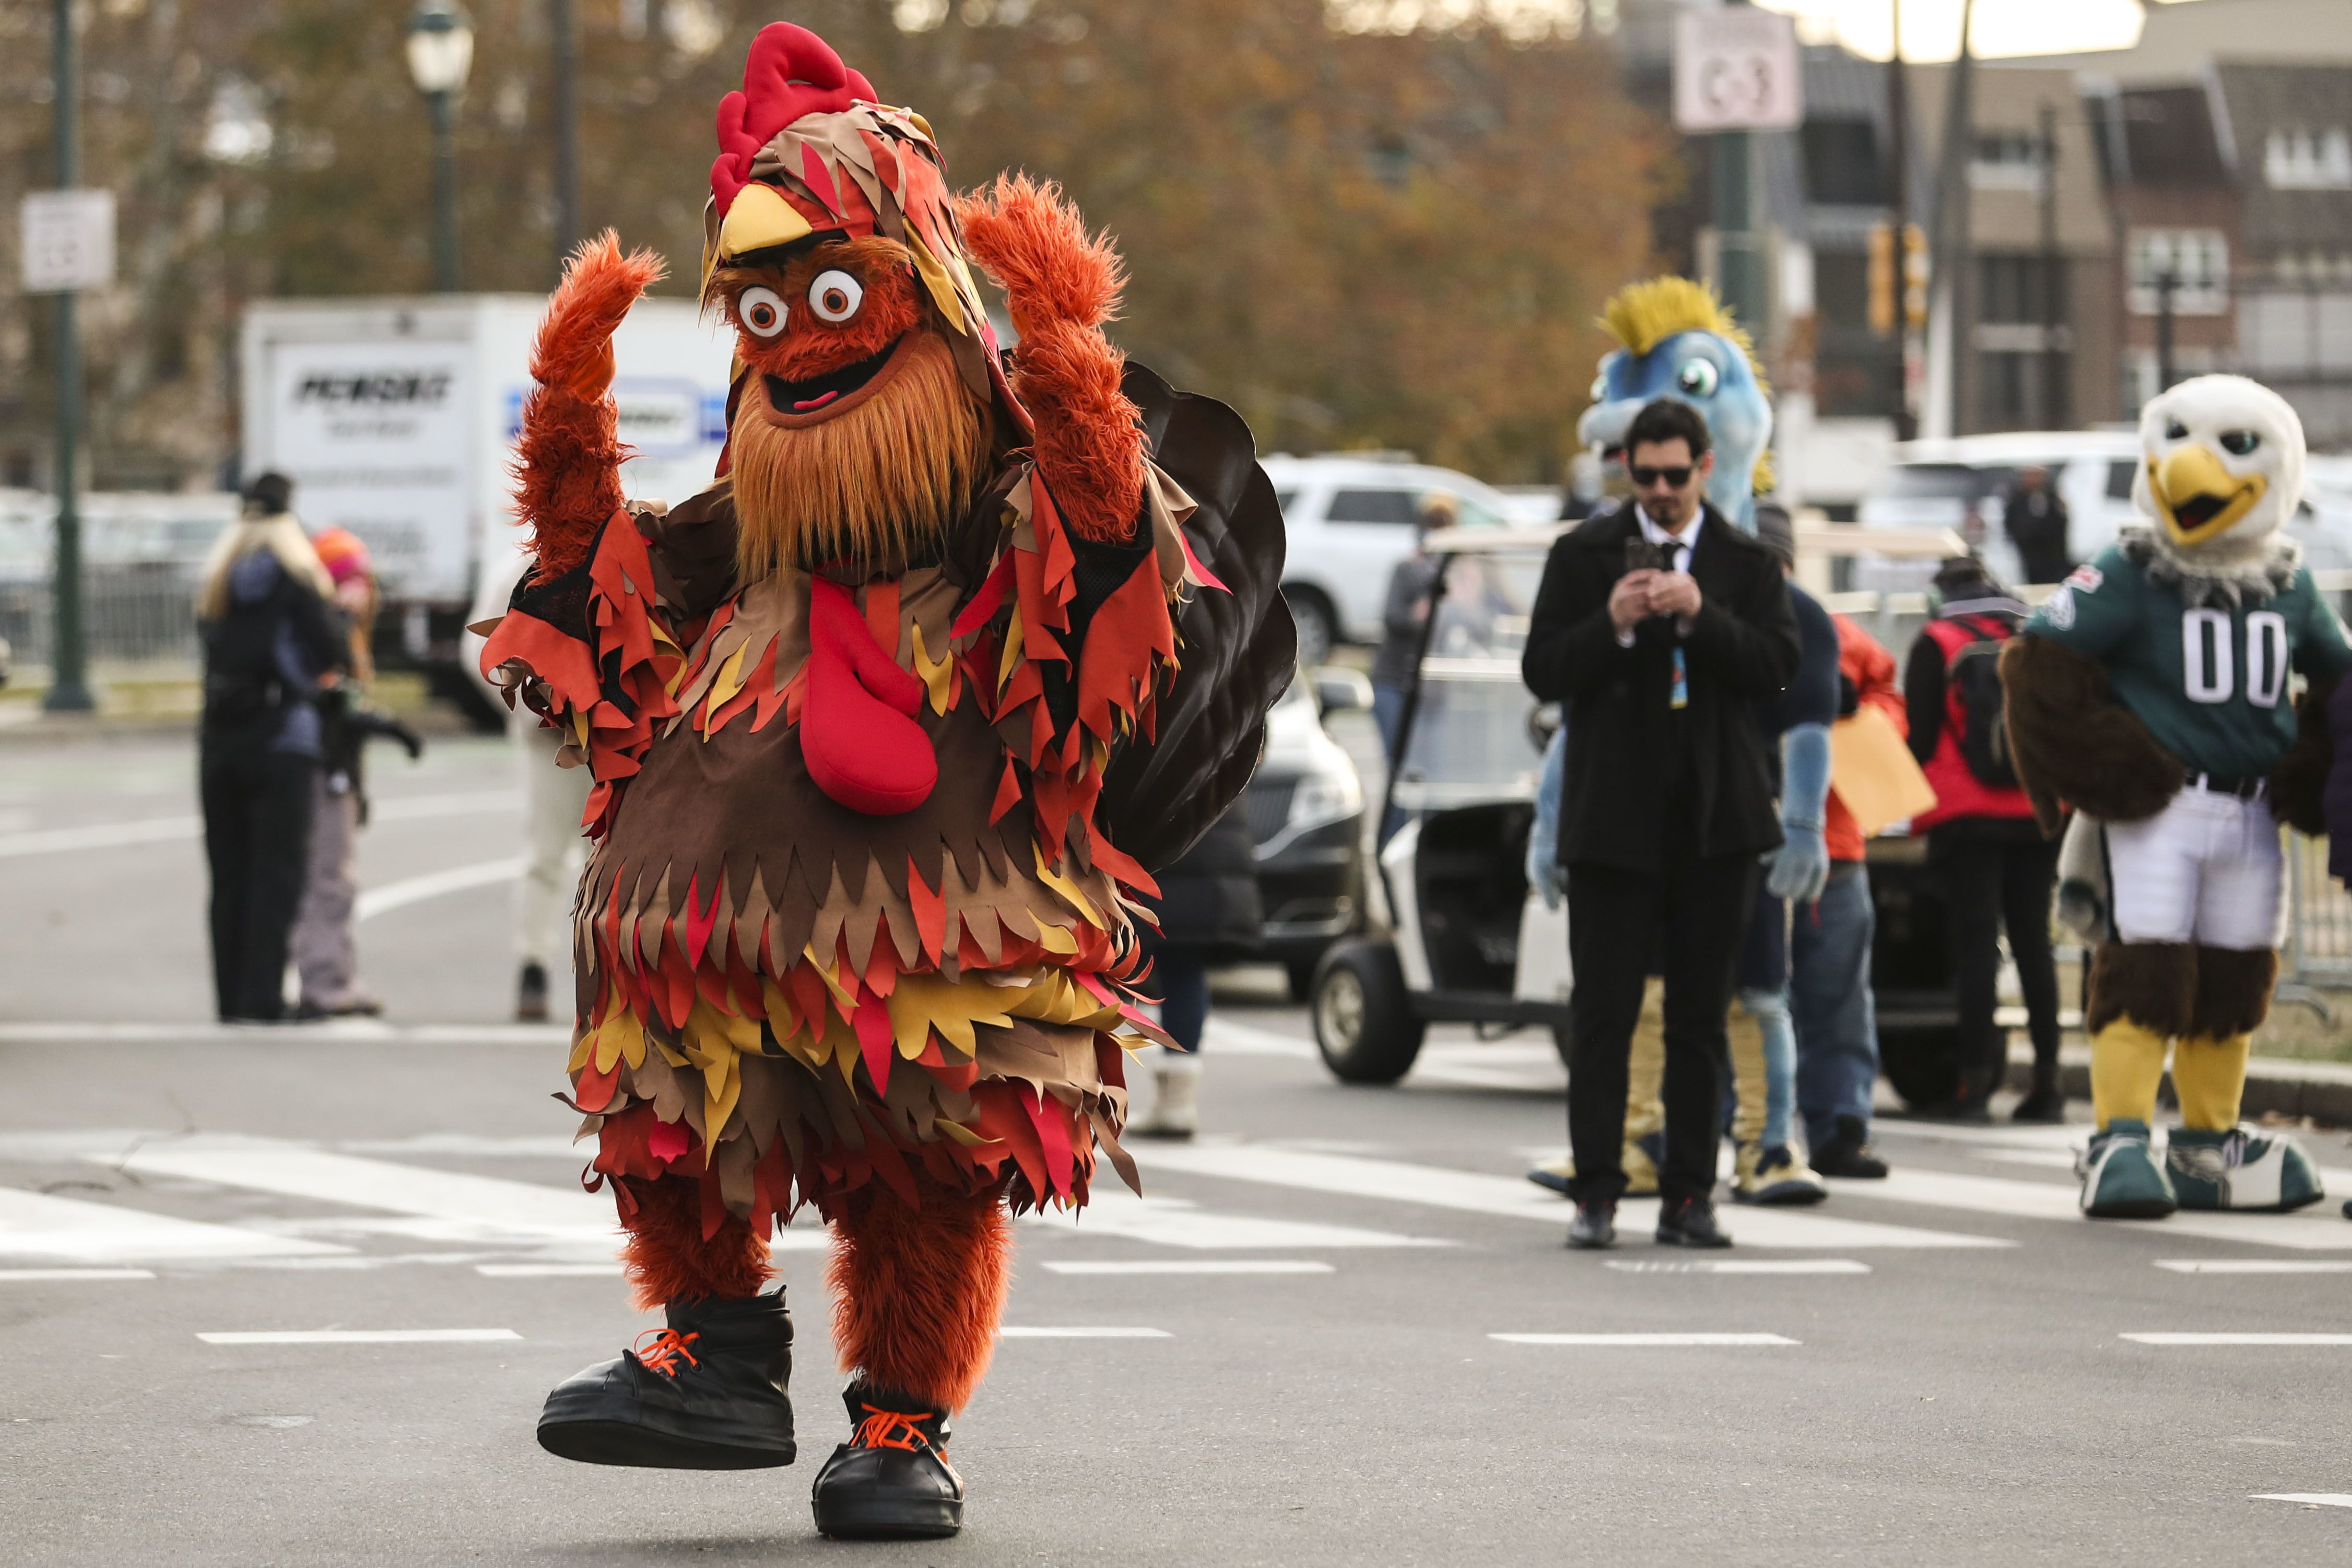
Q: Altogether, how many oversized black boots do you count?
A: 2